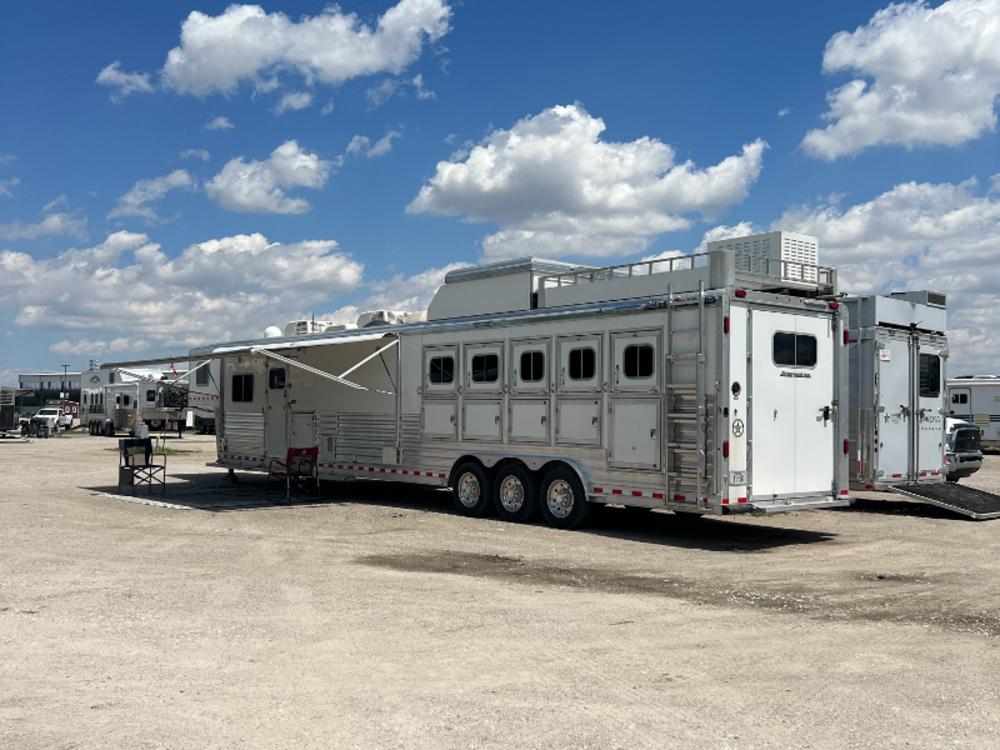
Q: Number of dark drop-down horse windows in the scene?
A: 5